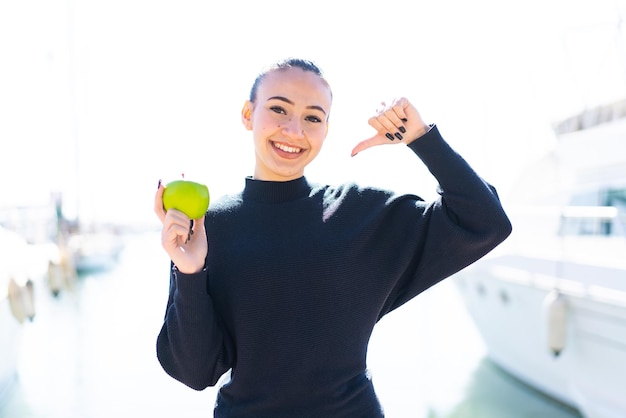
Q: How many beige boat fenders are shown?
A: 5